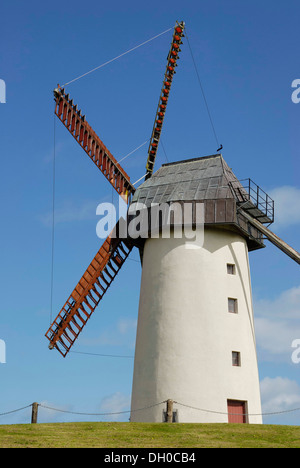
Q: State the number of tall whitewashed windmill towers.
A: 1